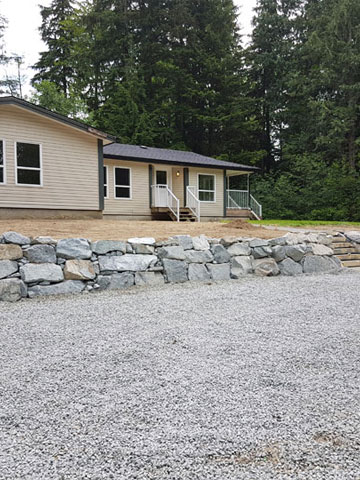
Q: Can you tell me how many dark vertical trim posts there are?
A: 4